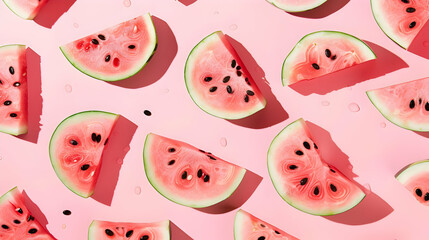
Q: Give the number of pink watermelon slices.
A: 15